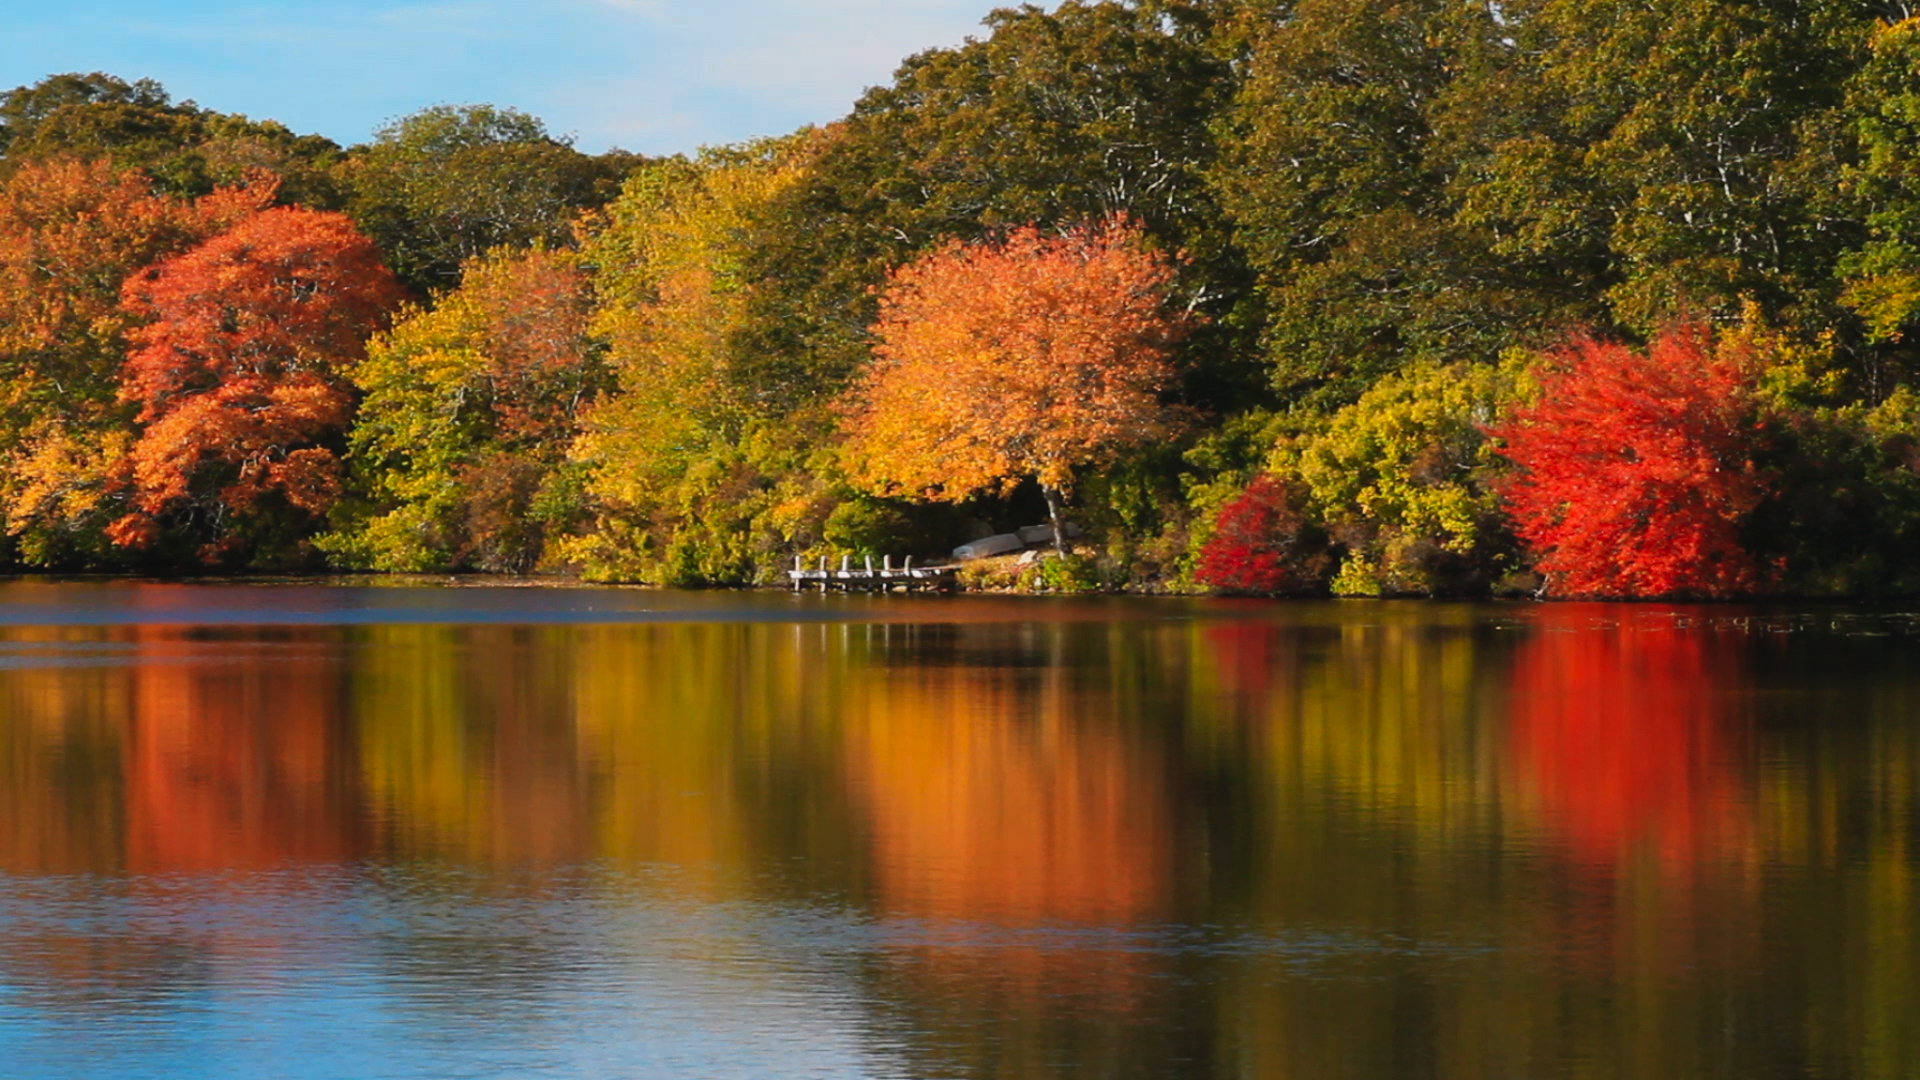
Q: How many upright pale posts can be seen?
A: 6